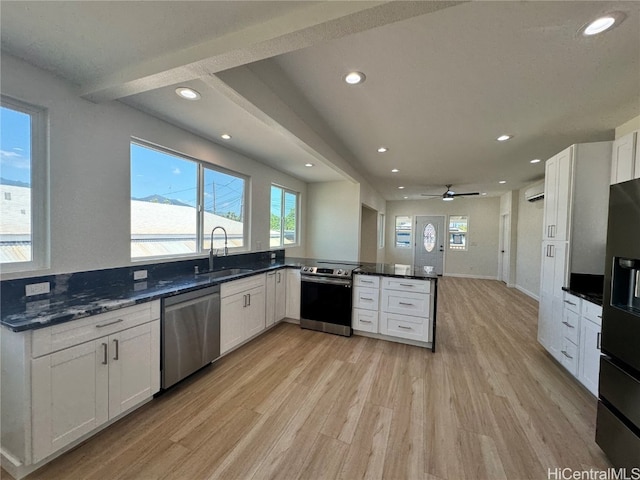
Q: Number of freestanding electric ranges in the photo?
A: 1